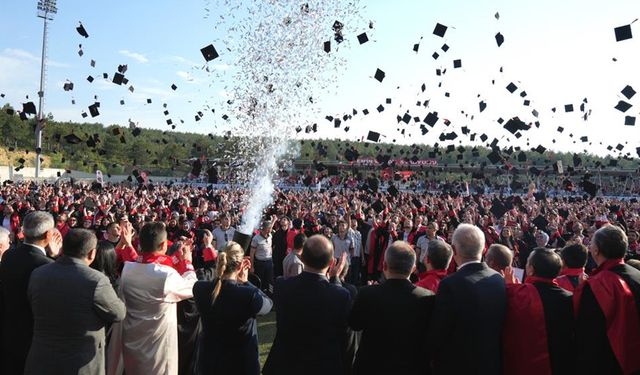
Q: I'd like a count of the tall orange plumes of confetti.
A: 0